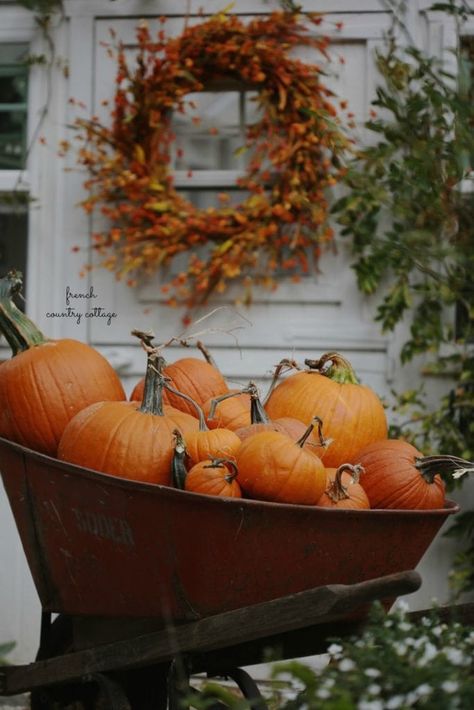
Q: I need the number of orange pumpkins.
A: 11